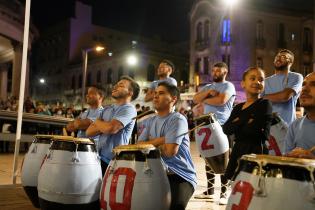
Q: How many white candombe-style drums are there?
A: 6